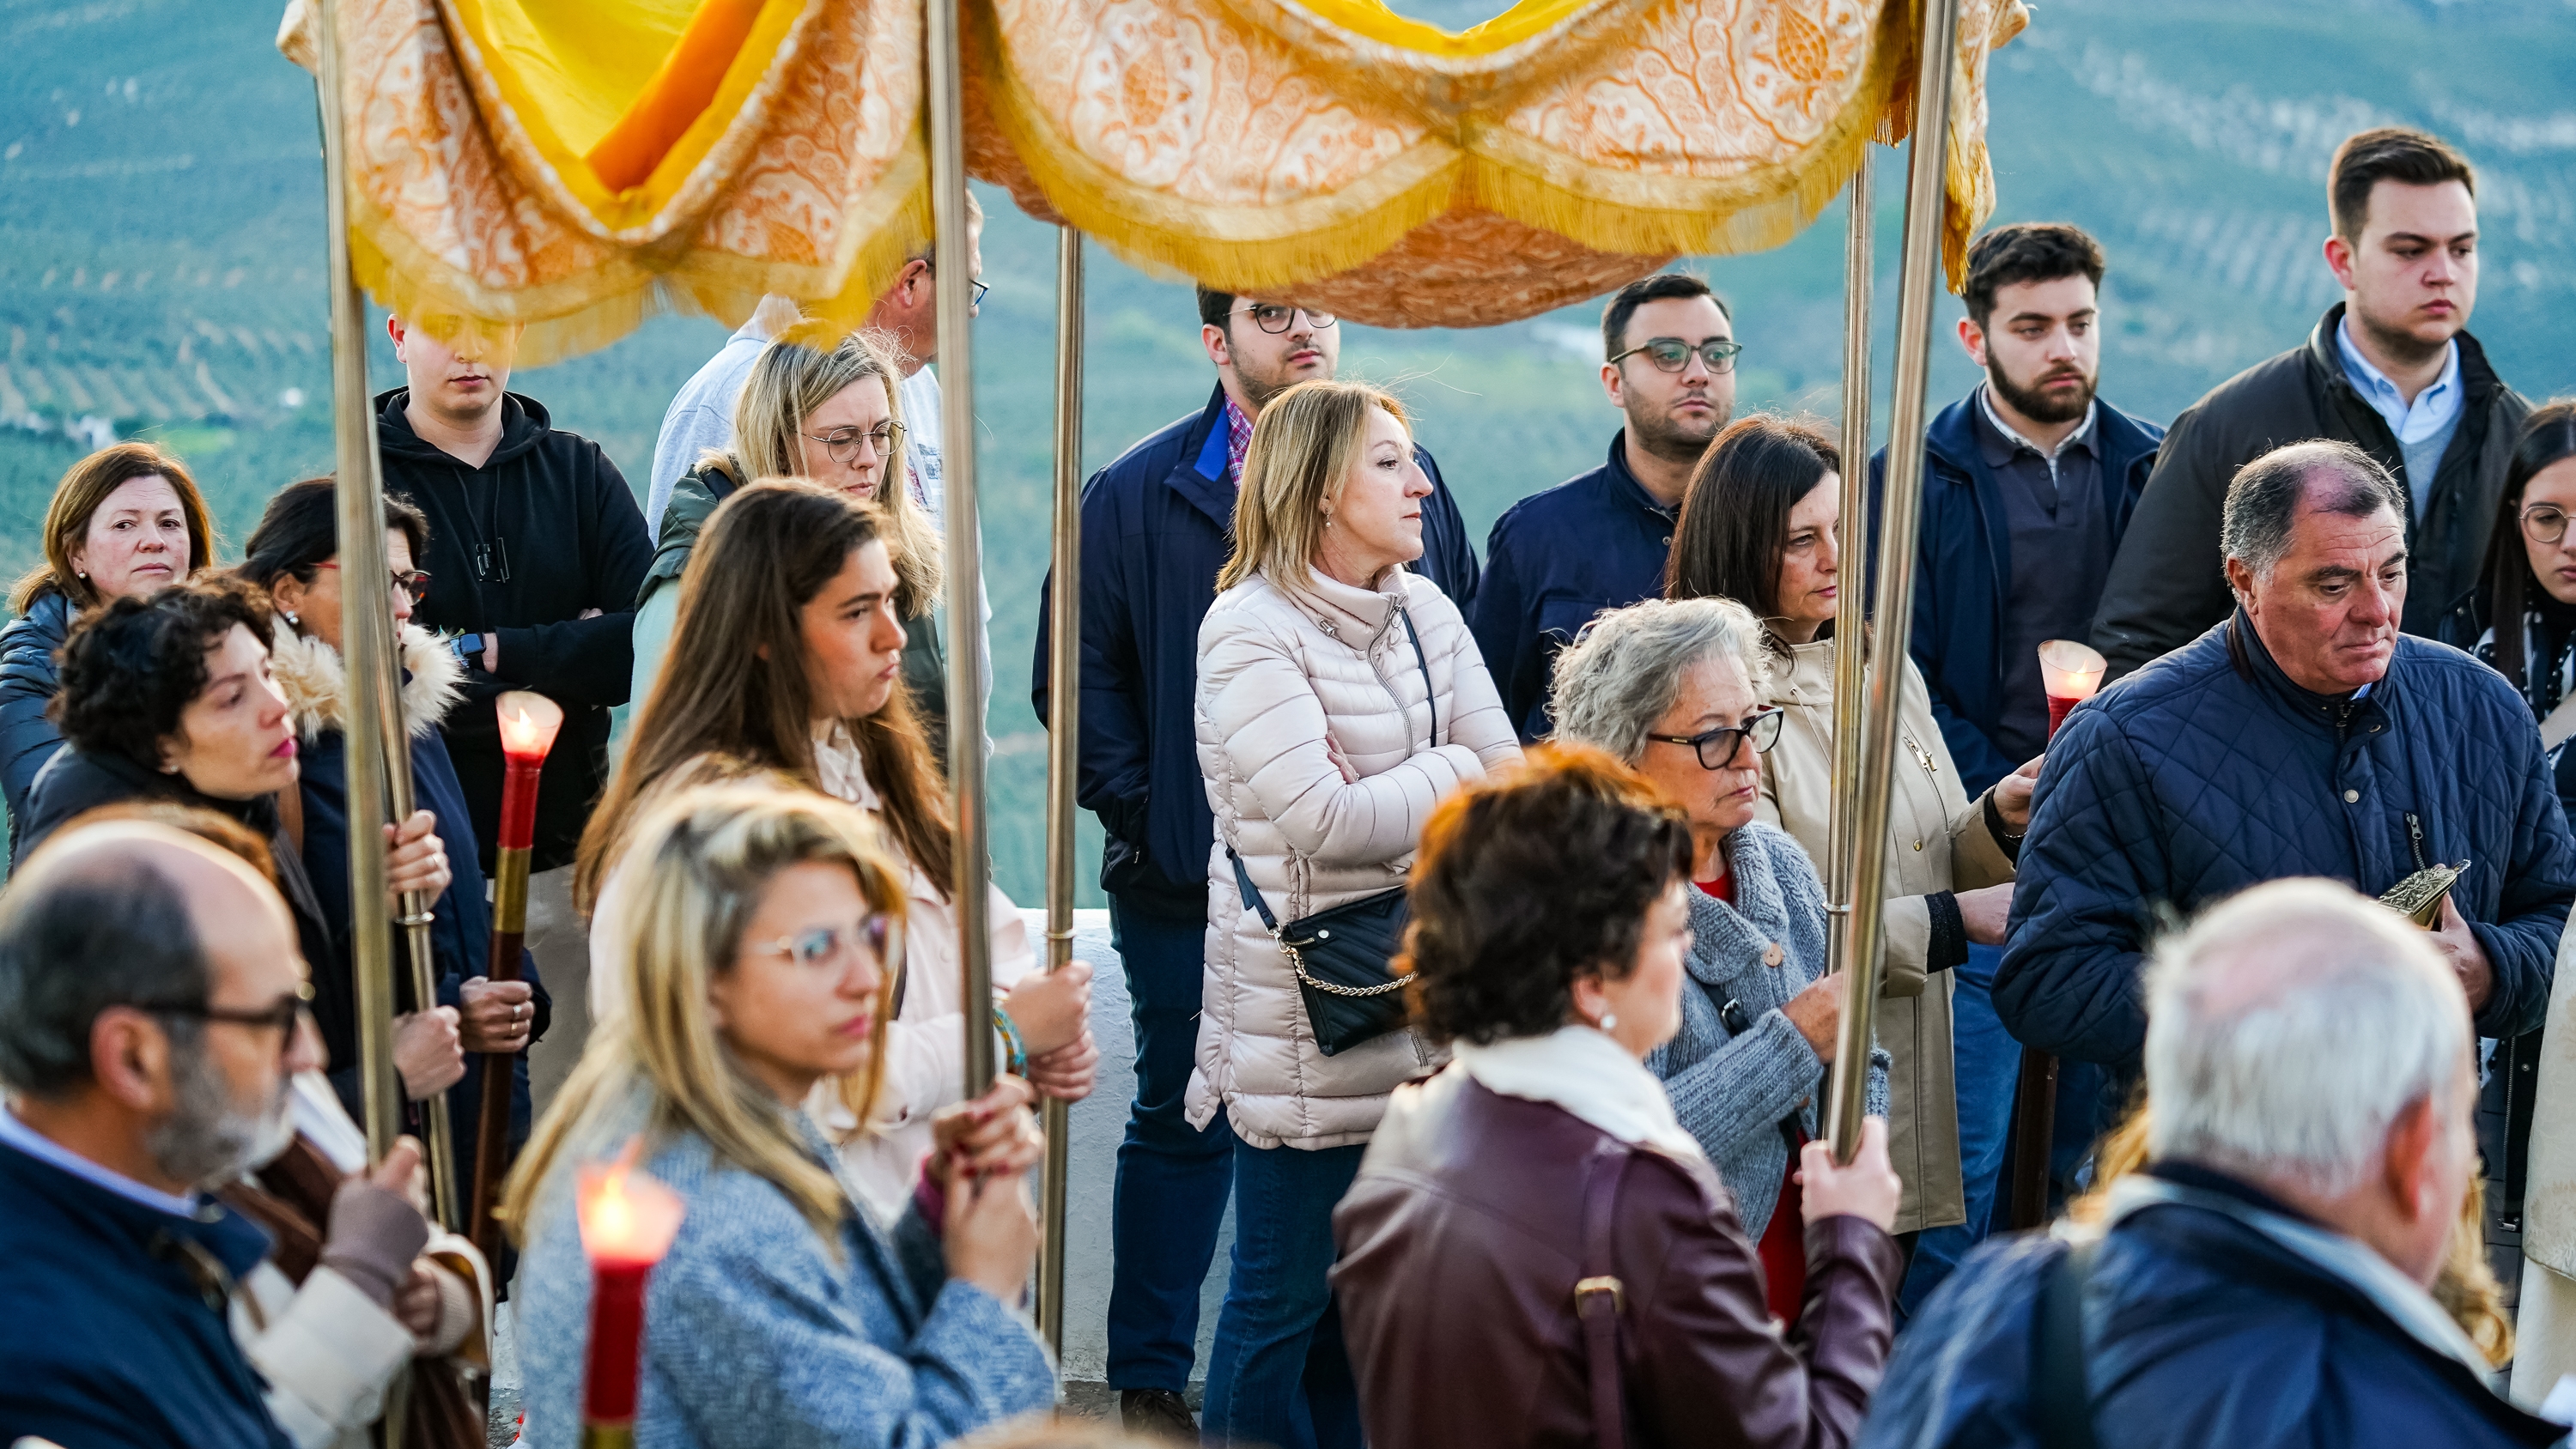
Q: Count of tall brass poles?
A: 6